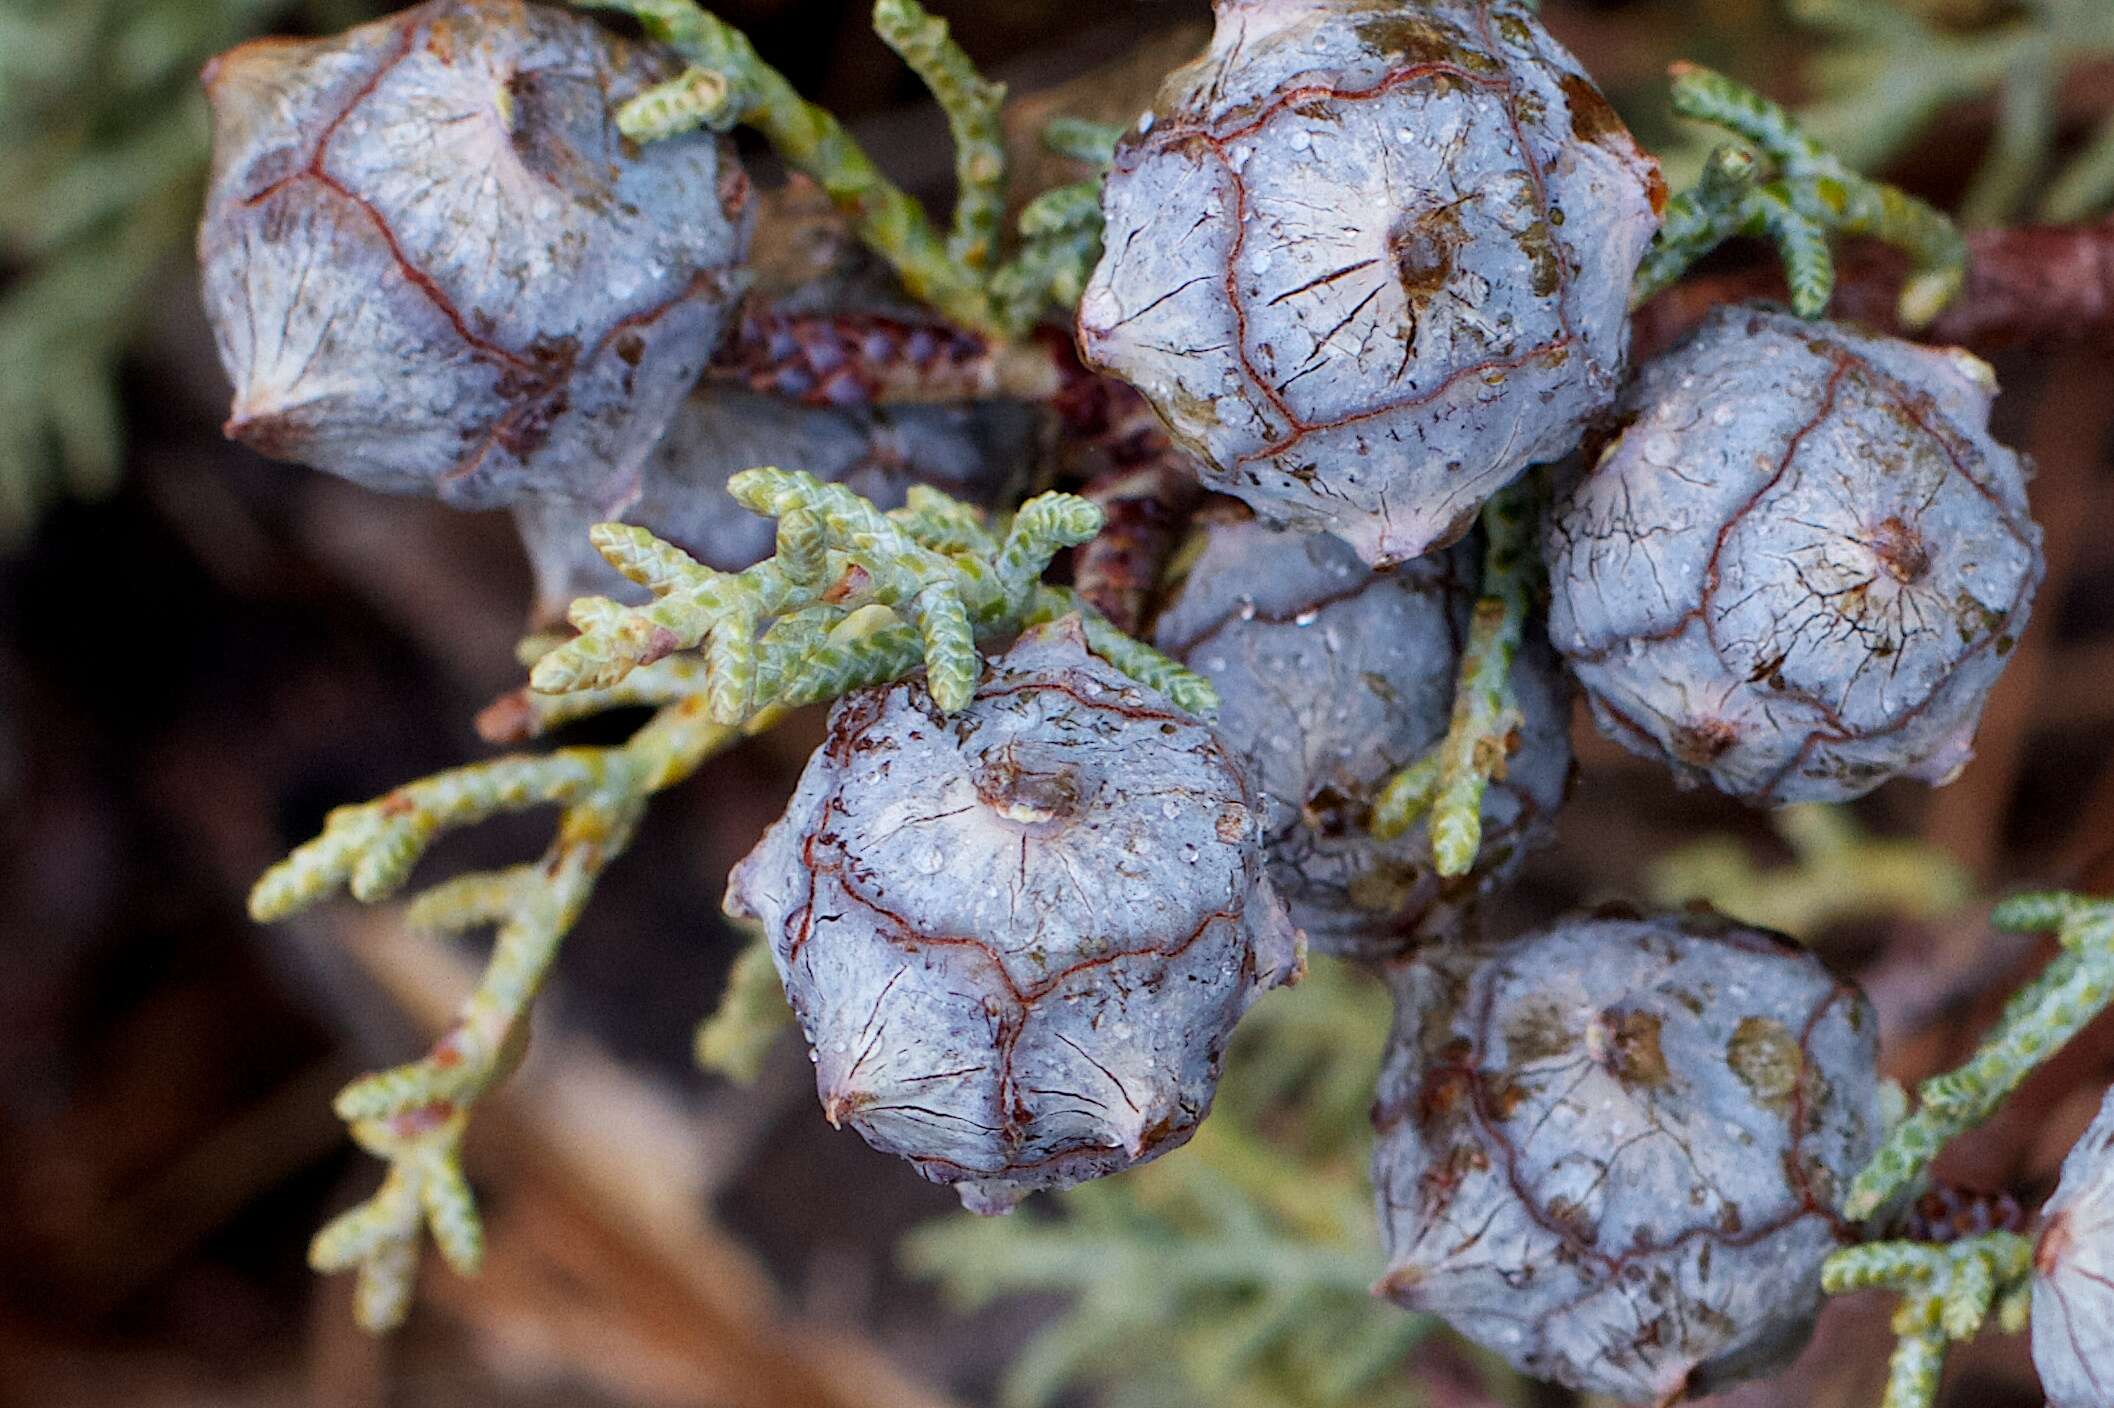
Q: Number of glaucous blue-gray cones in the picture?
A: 8